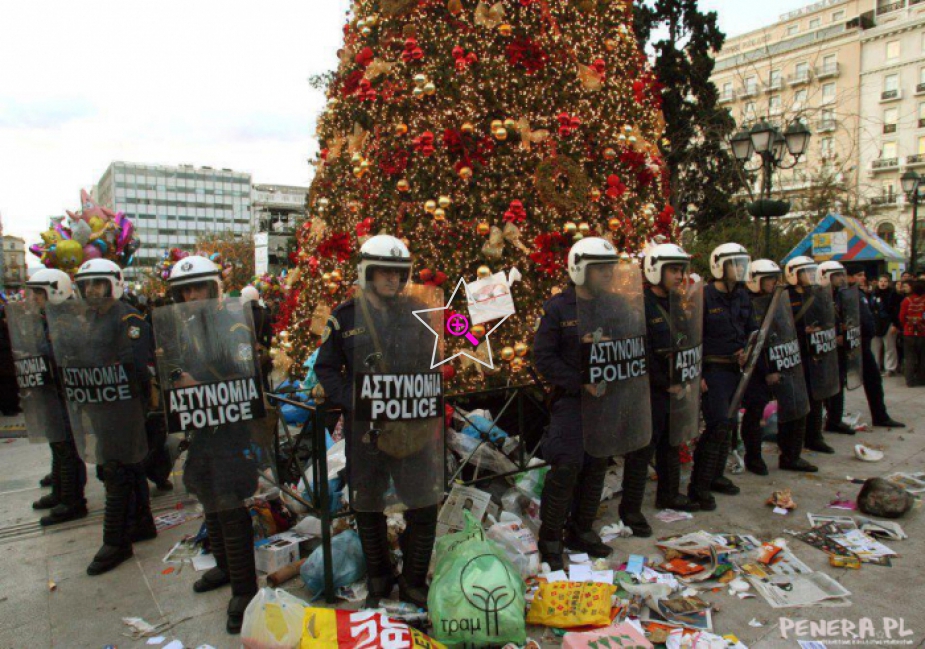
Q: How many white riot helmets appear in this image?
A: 11